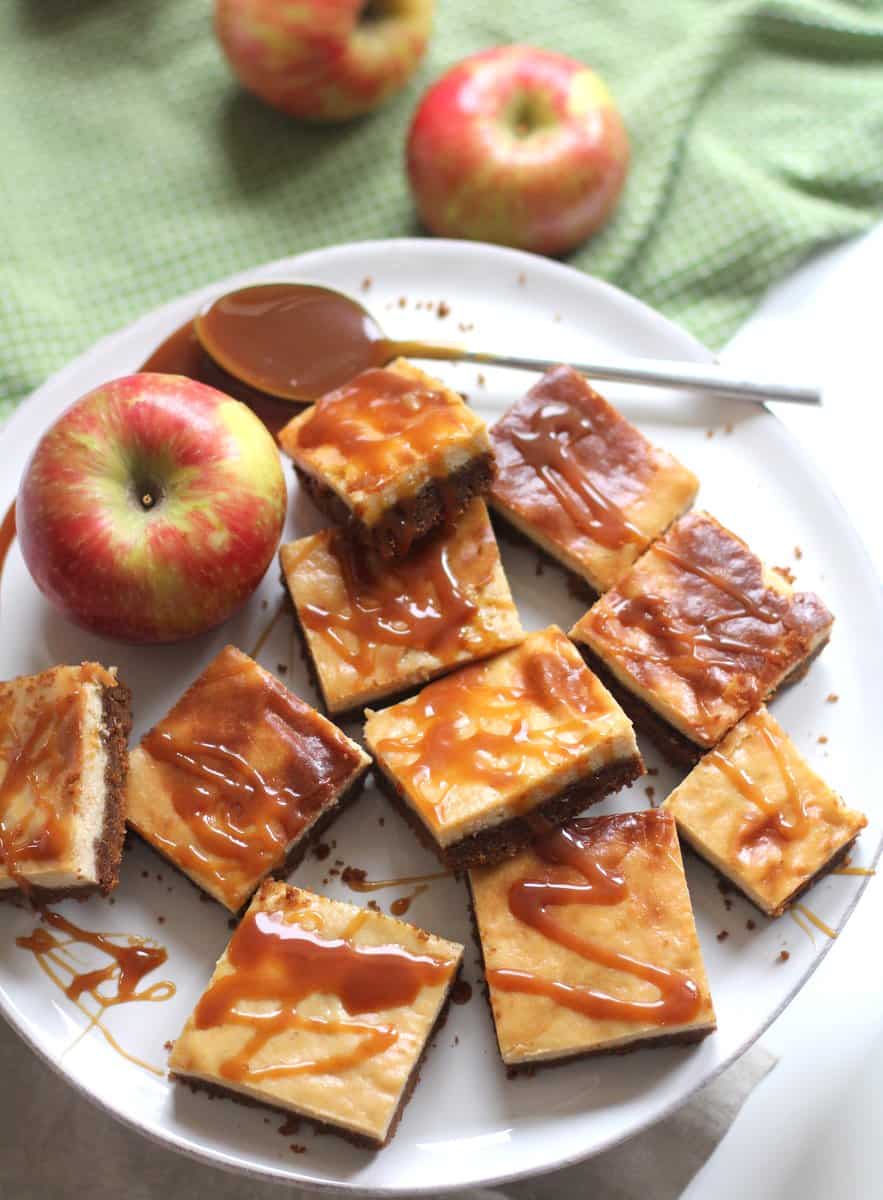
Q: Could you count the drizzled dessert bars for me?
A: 10